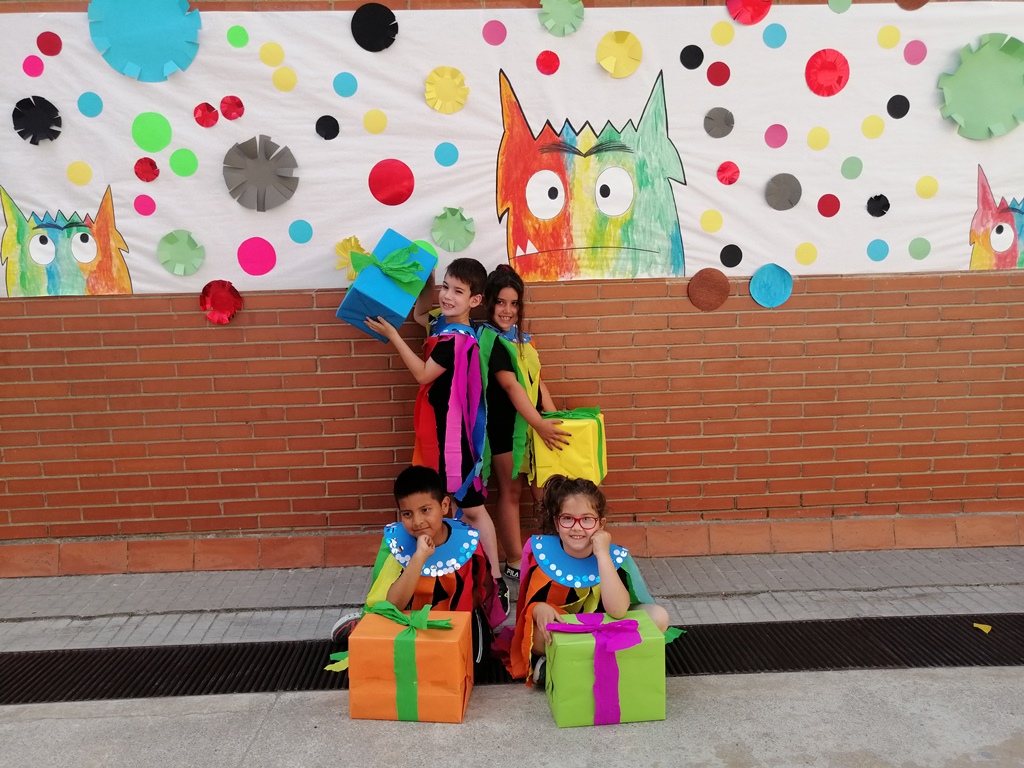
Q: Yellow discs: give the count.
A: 13